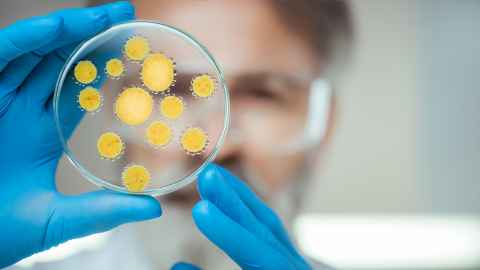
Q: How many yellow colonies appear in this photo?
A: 12